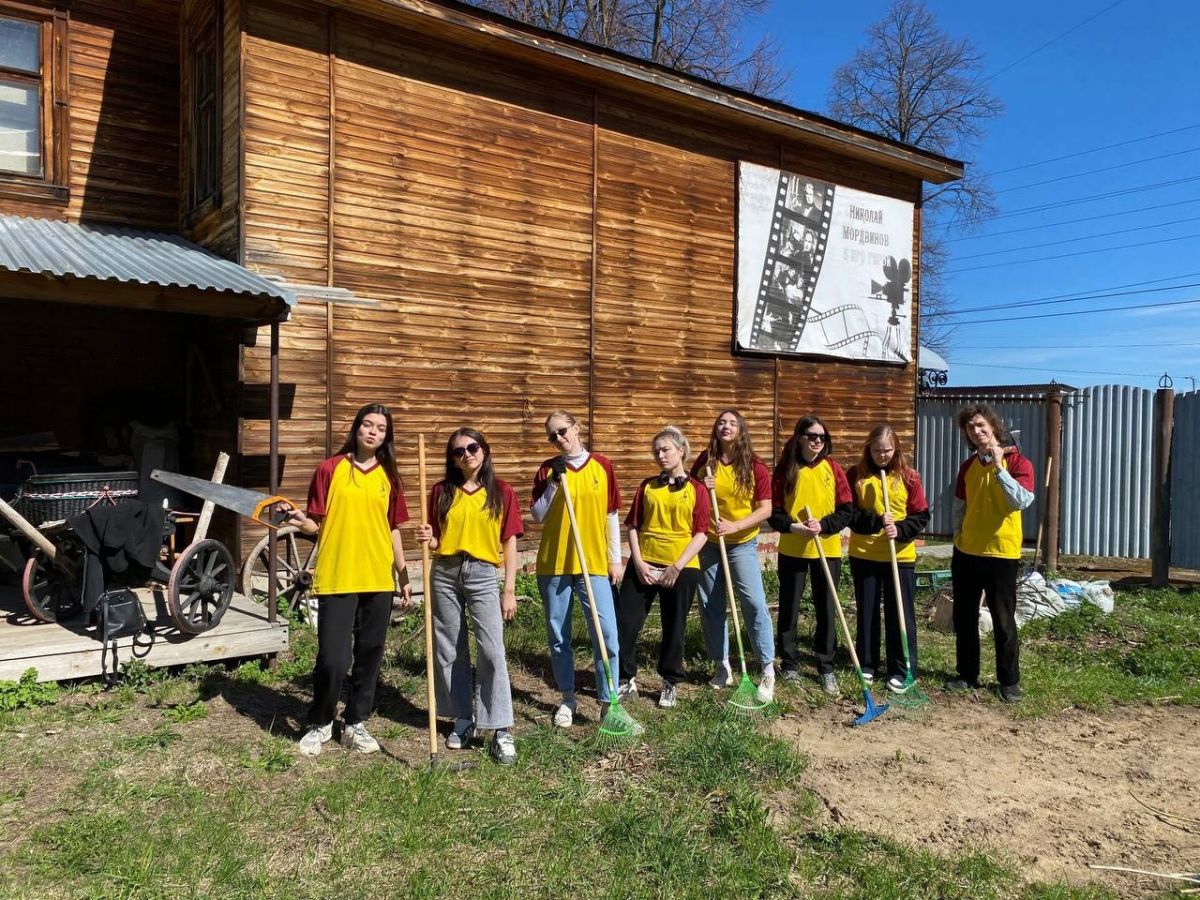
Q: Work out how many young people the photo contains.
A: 8